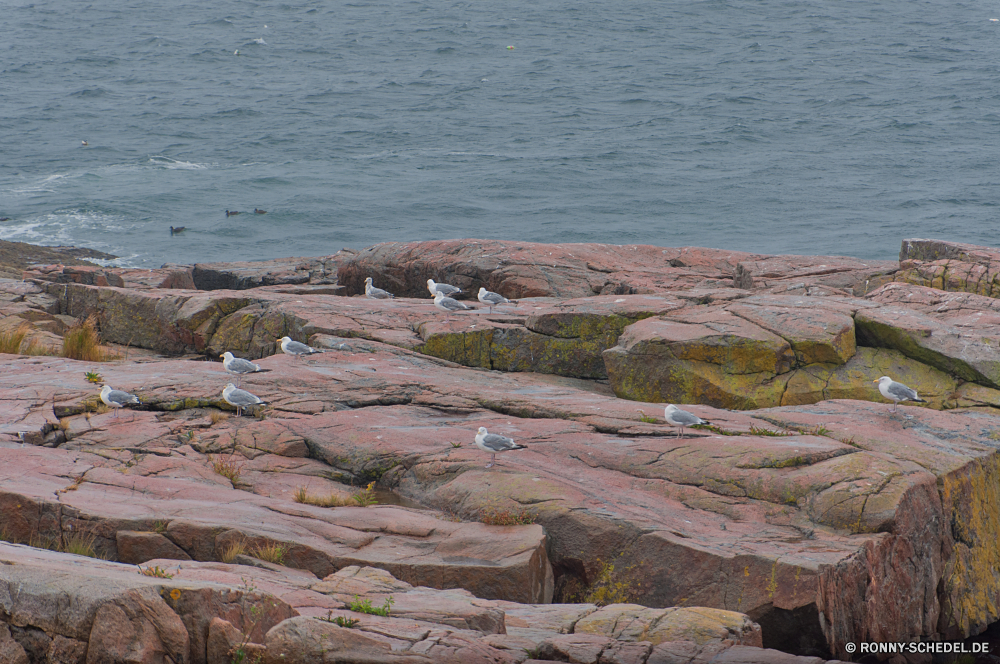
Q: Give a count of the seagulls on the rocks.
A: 11